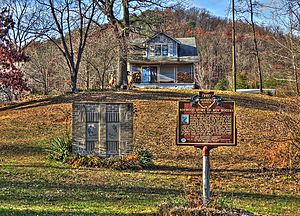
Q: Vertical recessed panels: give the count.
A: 2